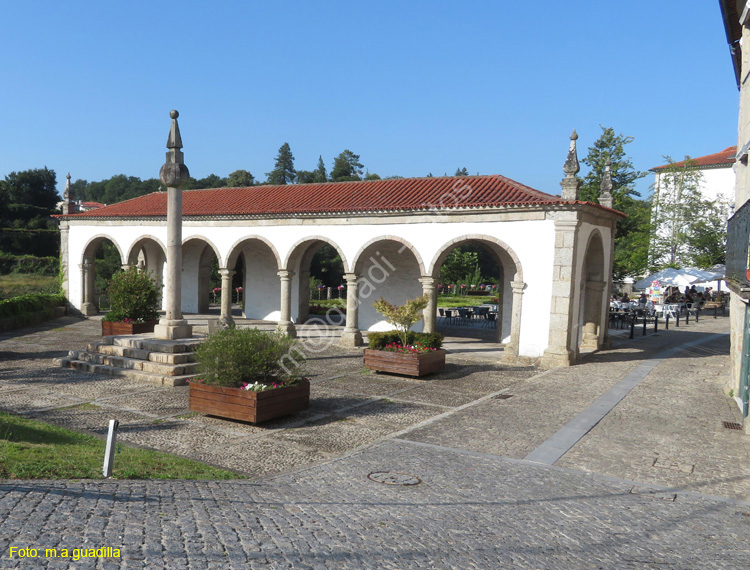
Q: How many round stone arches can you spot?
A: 8